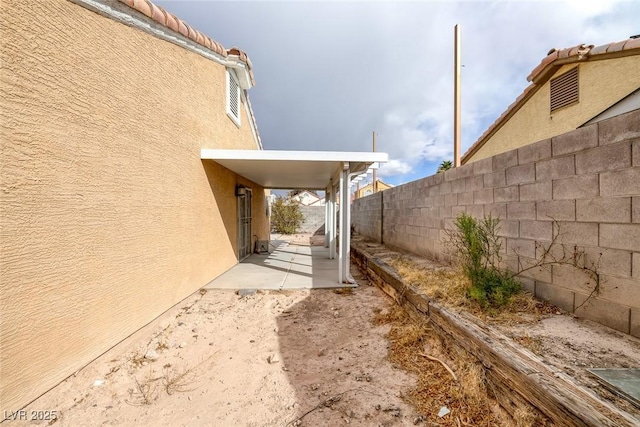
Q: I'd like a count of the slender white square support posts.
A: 3